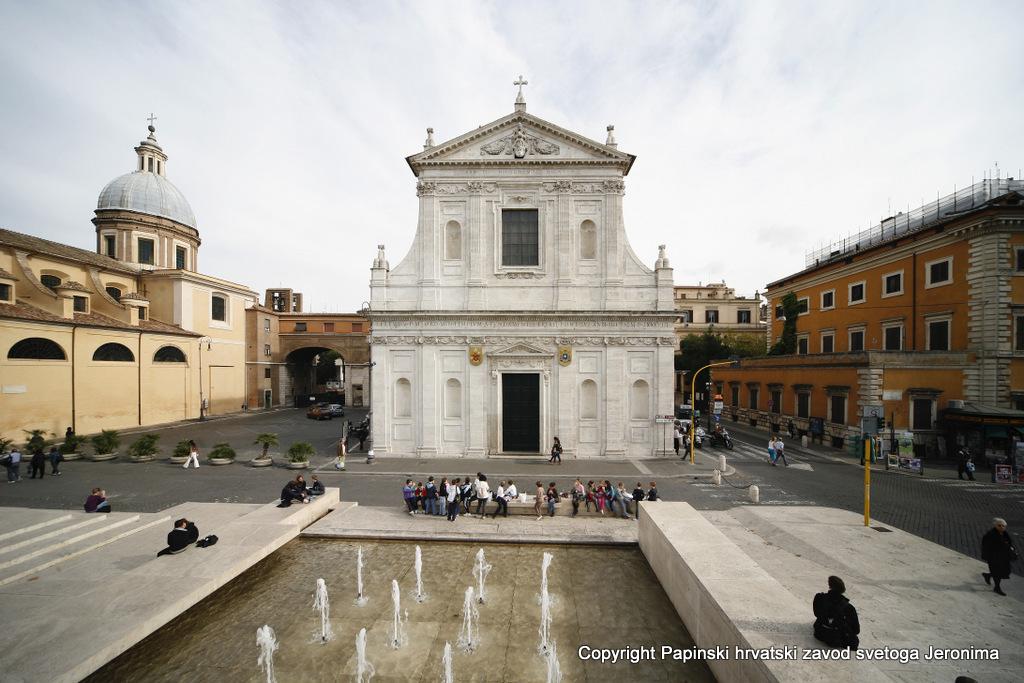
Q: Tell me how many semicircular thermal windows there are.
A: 3